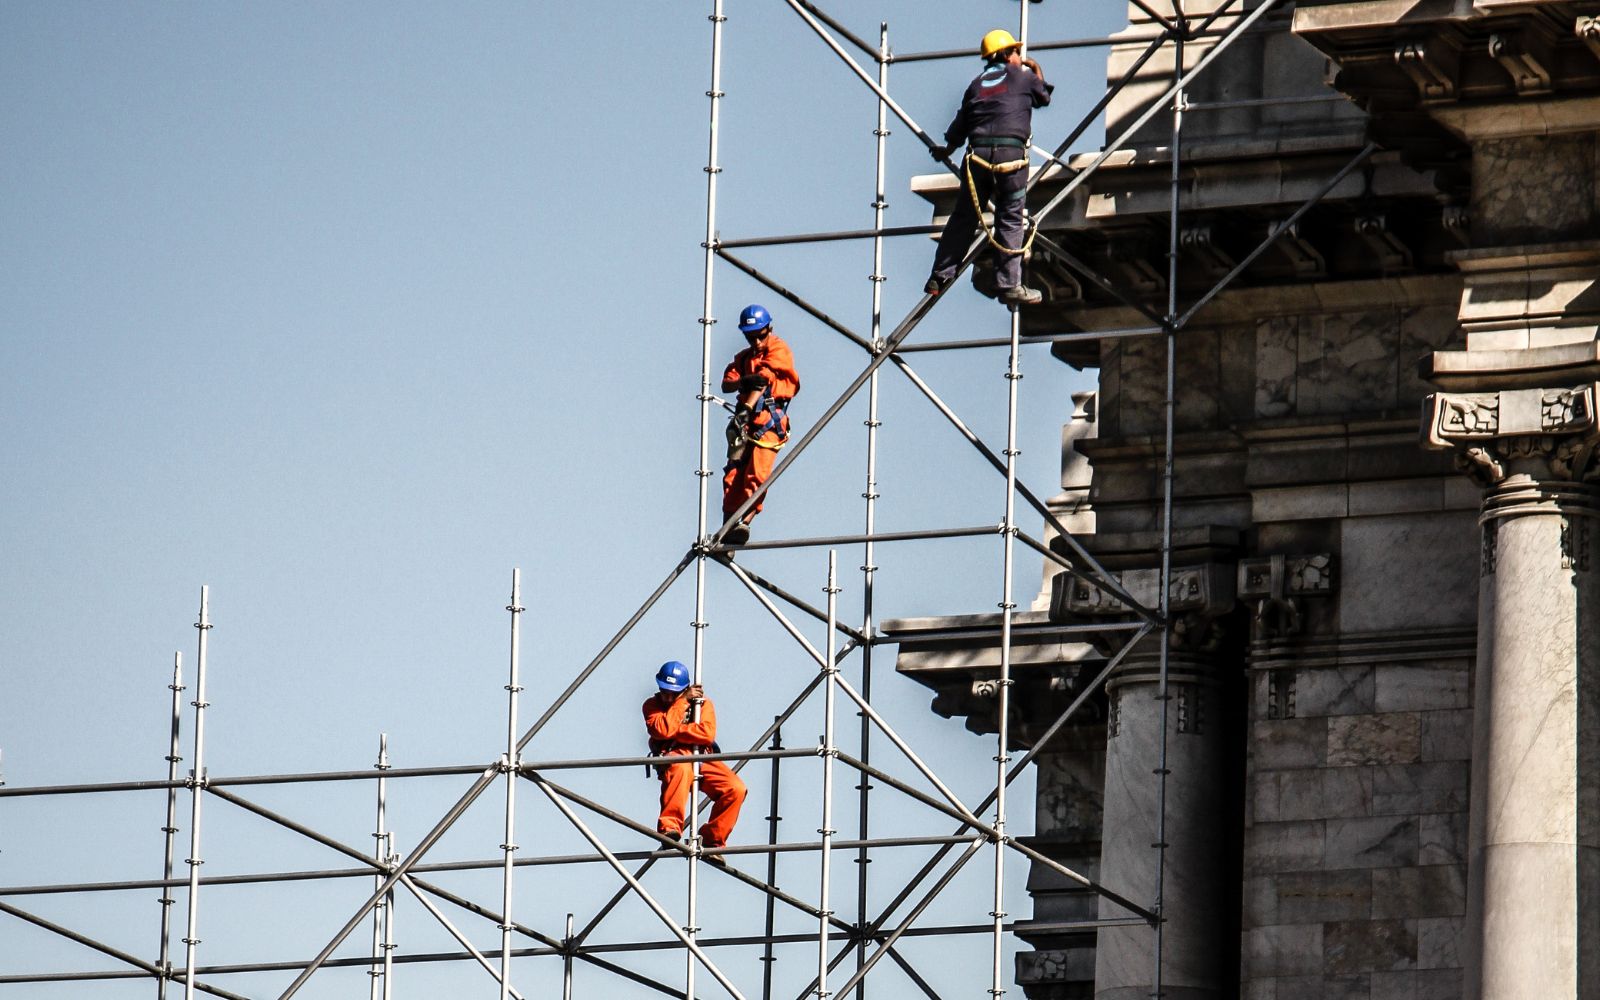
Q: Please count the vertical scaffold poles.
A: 12